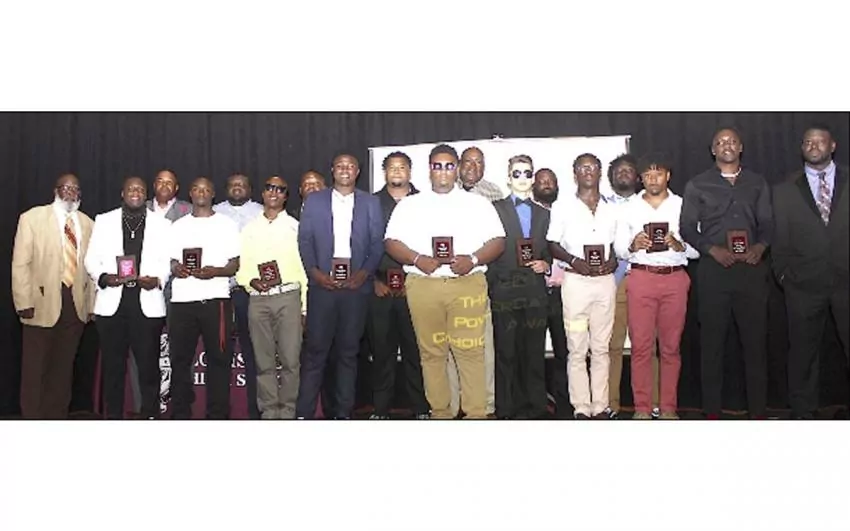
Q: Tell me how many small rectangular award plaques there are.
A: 10